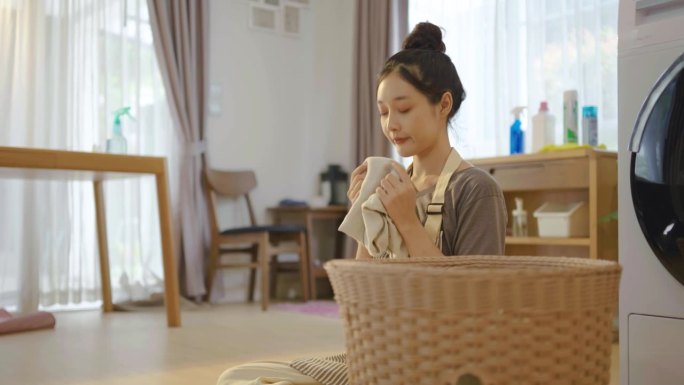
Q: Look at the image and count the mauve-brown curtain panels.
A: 2